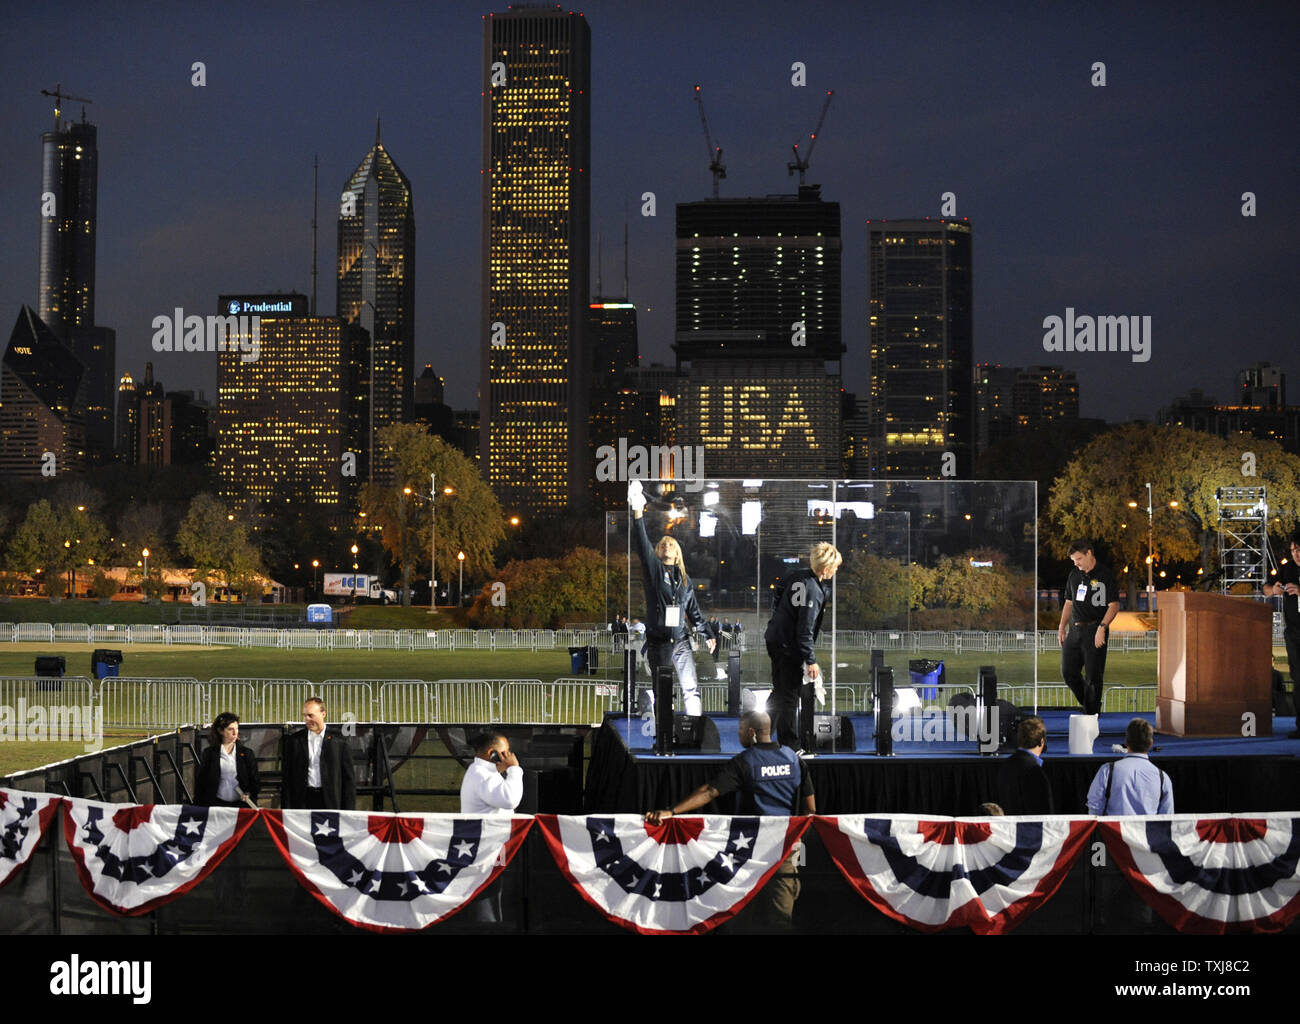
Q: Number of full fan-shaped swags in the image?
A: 4